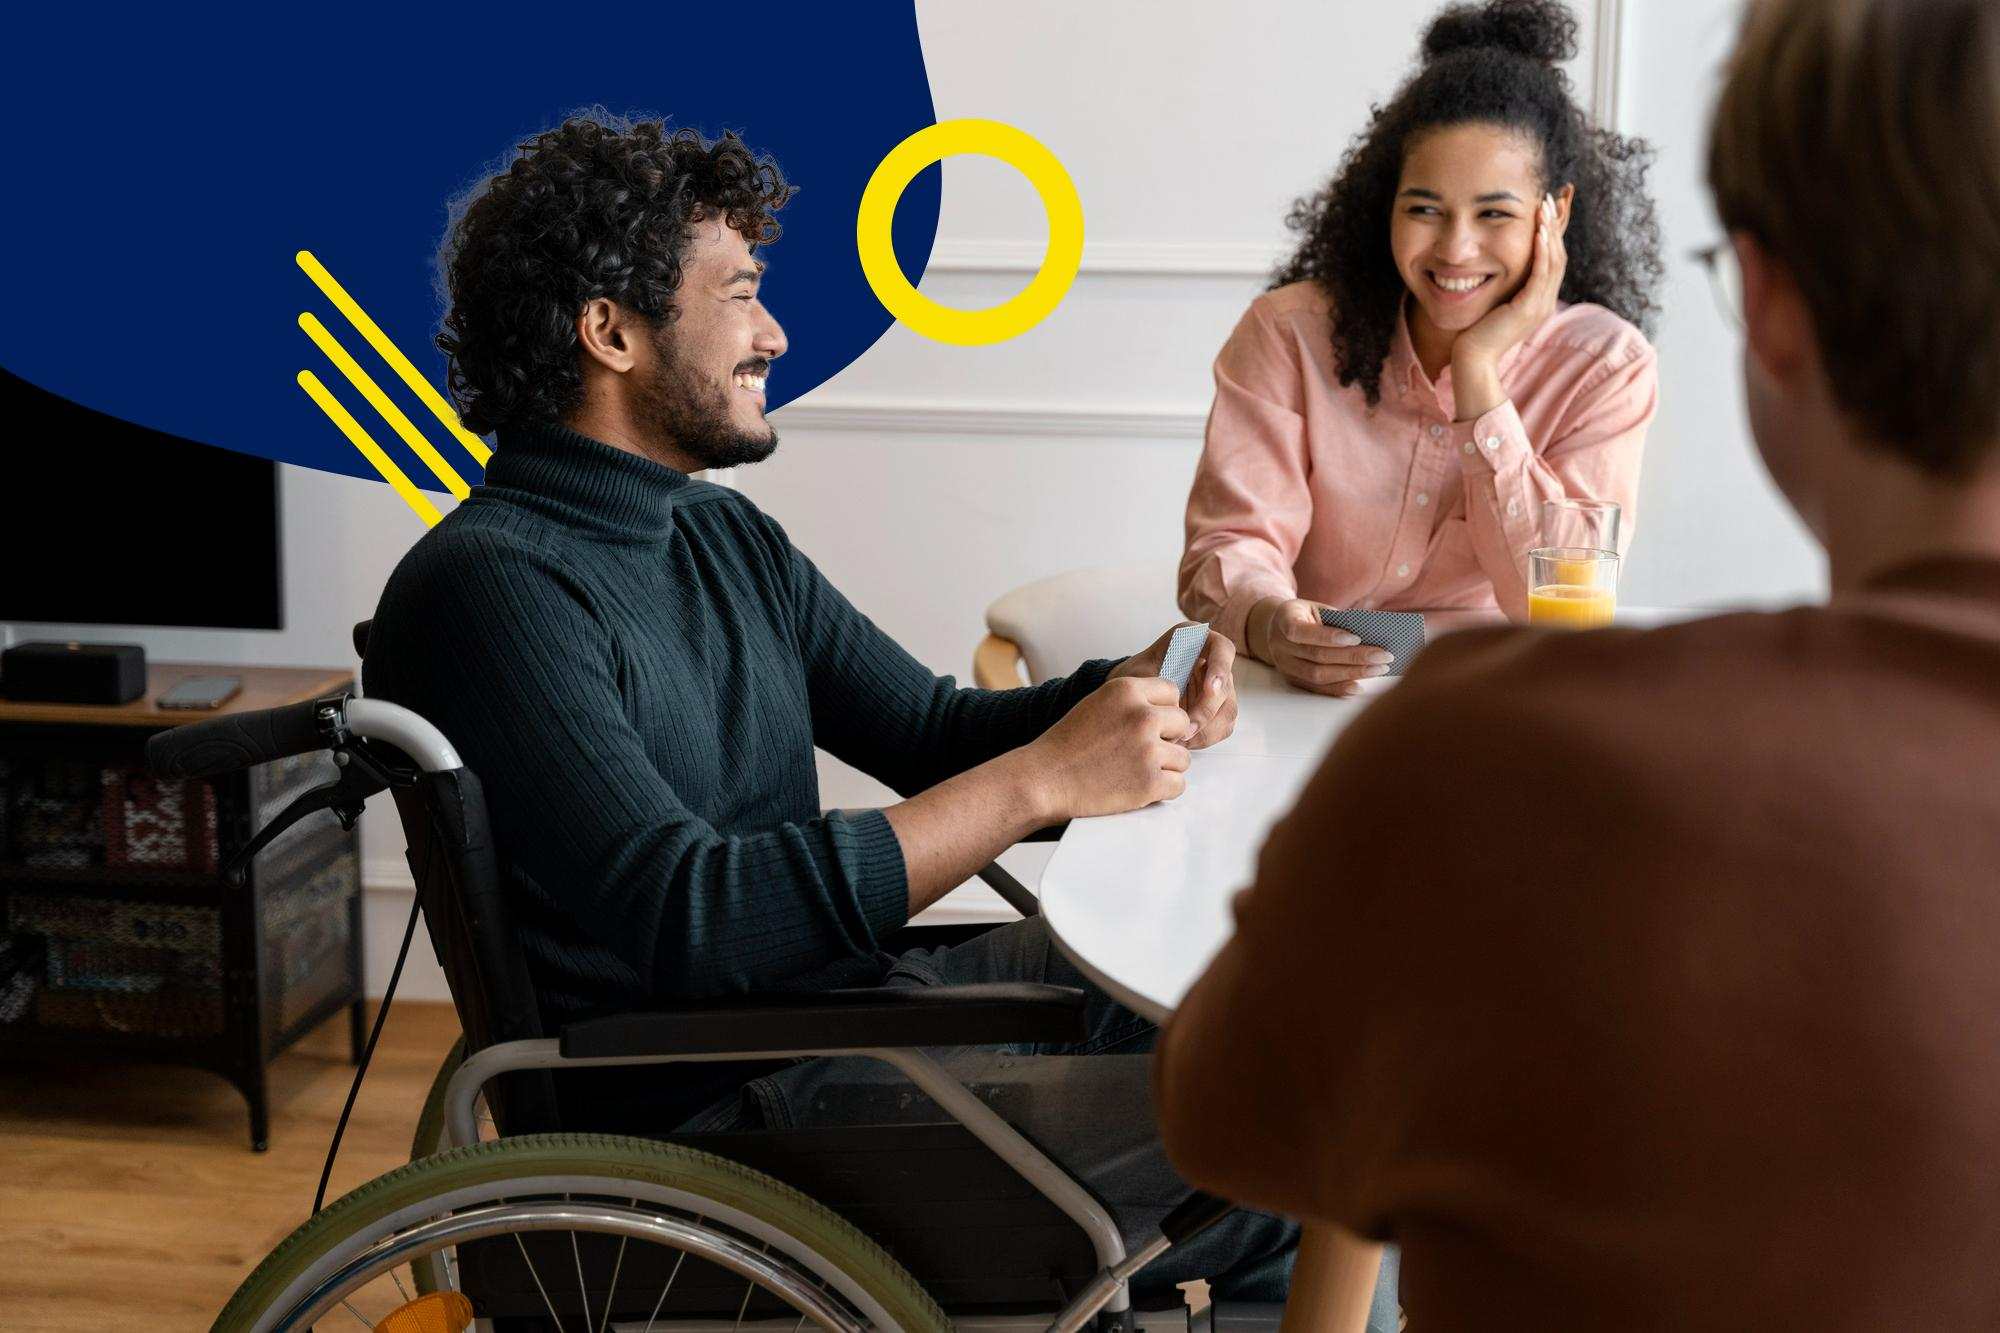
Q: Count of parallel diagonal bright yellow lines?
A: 3